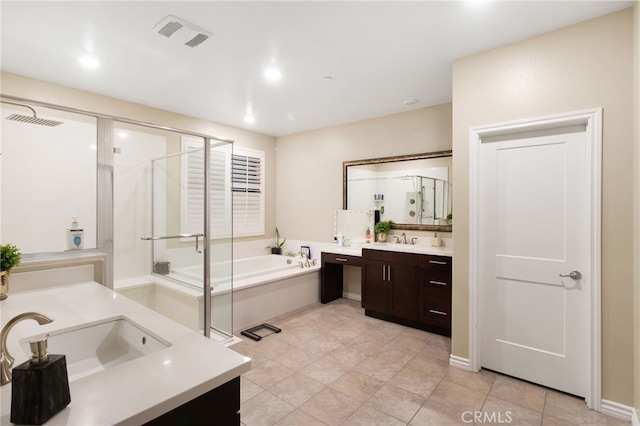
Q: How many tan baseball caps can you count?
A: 0